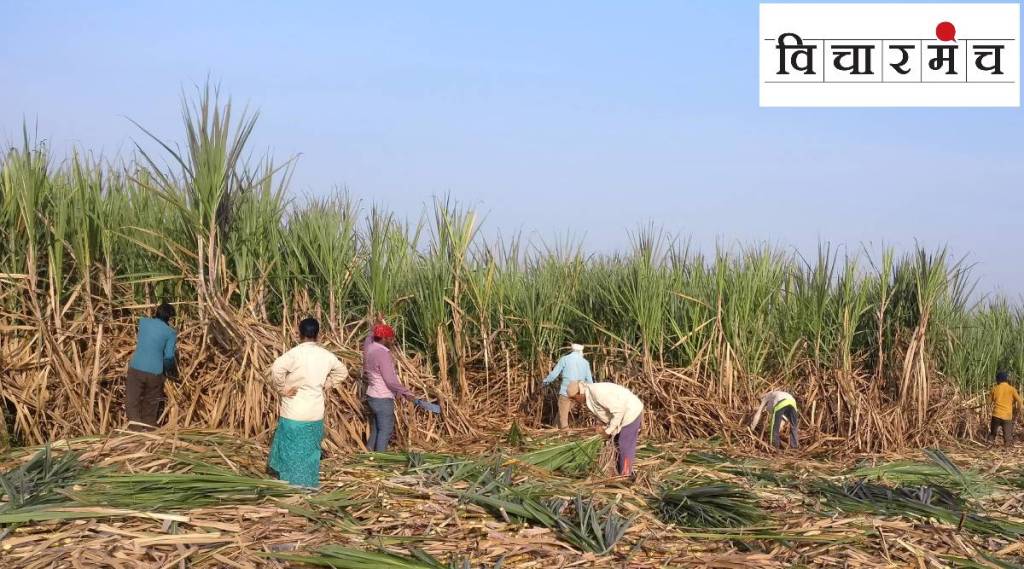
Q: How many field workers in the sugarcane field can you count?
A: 7